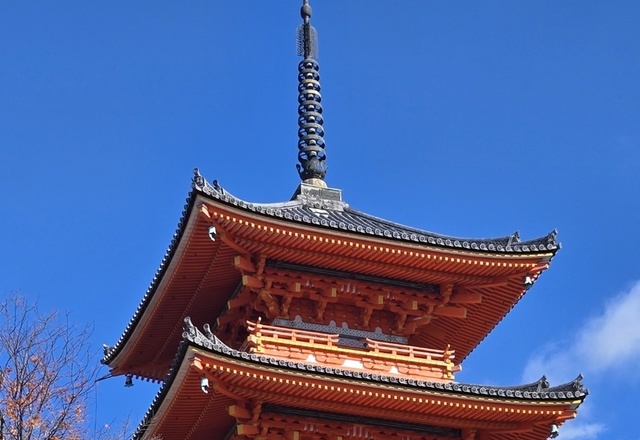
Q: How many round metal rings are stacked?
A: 9